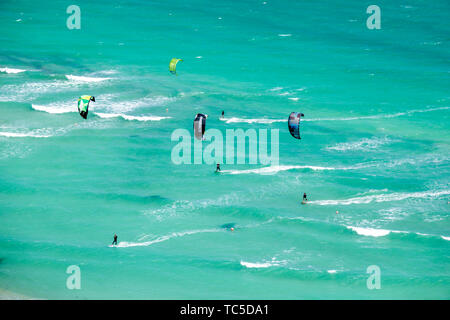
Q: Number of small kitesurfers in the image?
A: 4